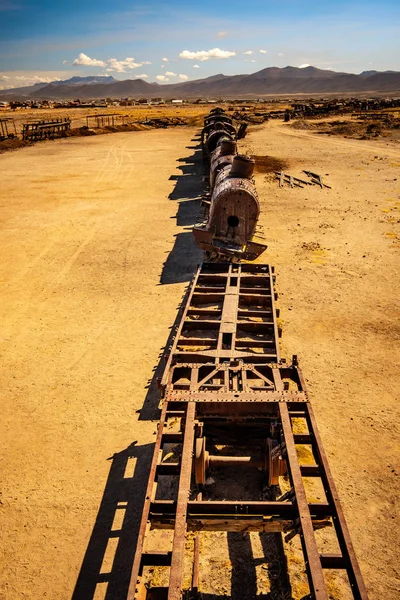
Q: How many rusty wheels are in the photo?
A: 2